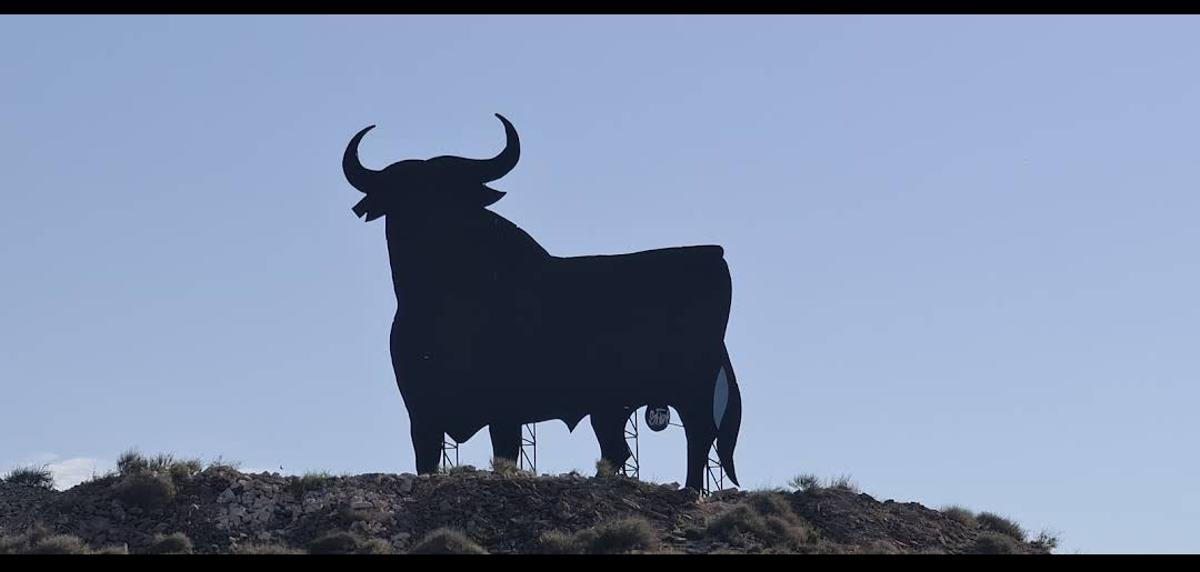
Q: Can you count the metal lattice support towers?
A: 4